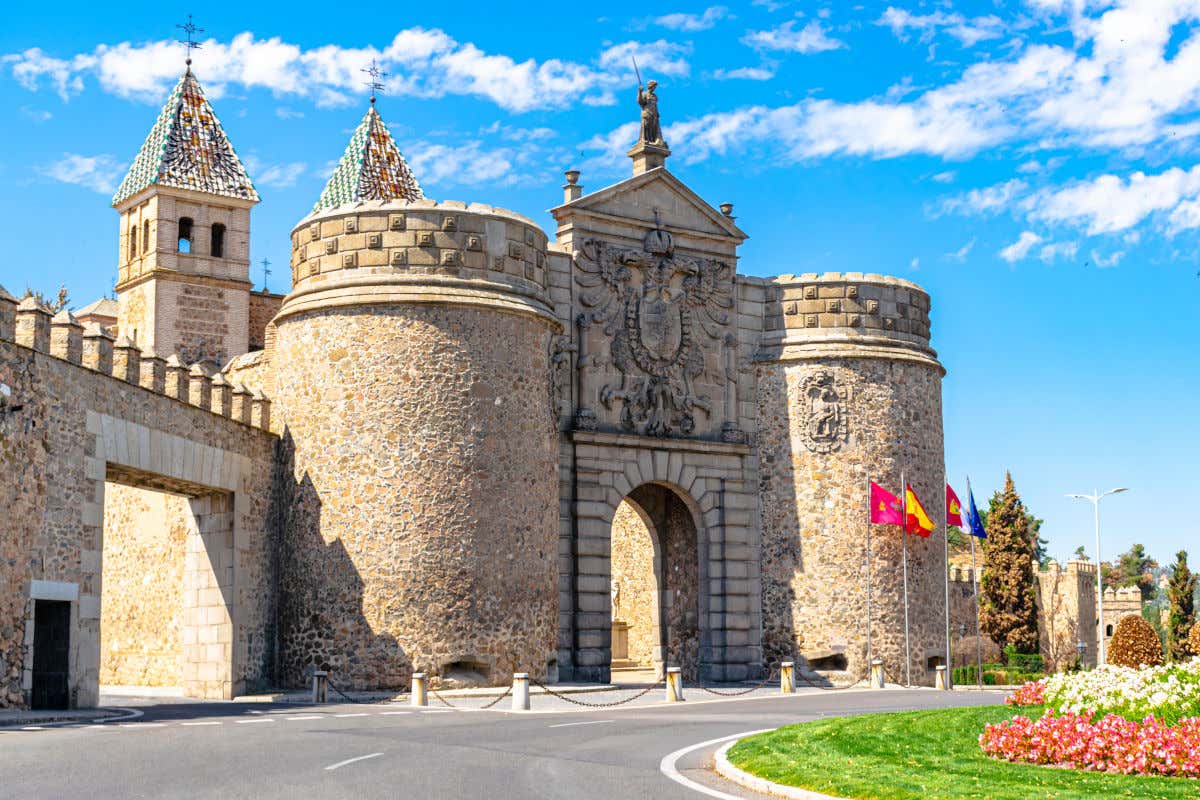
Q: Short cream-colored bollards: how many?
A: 7